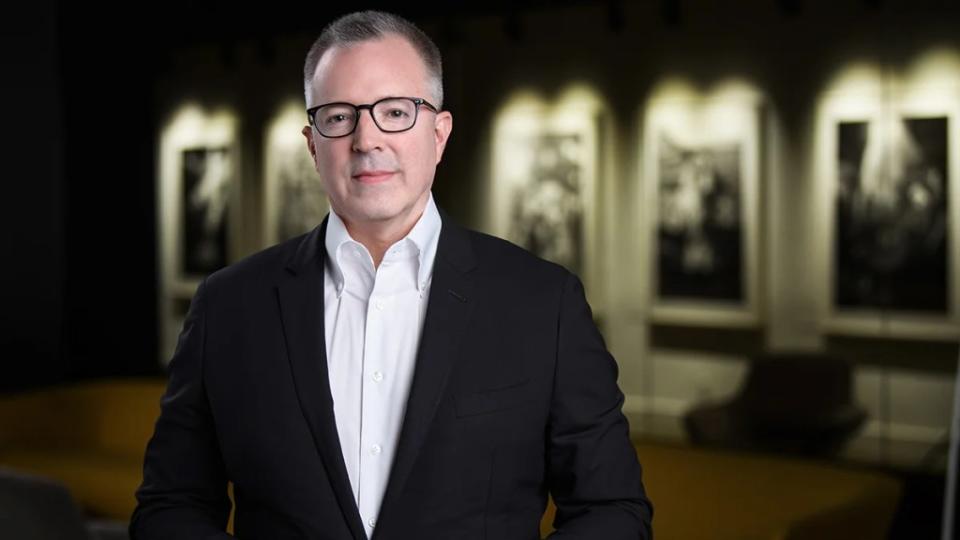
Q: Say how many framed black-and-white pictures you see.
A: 5